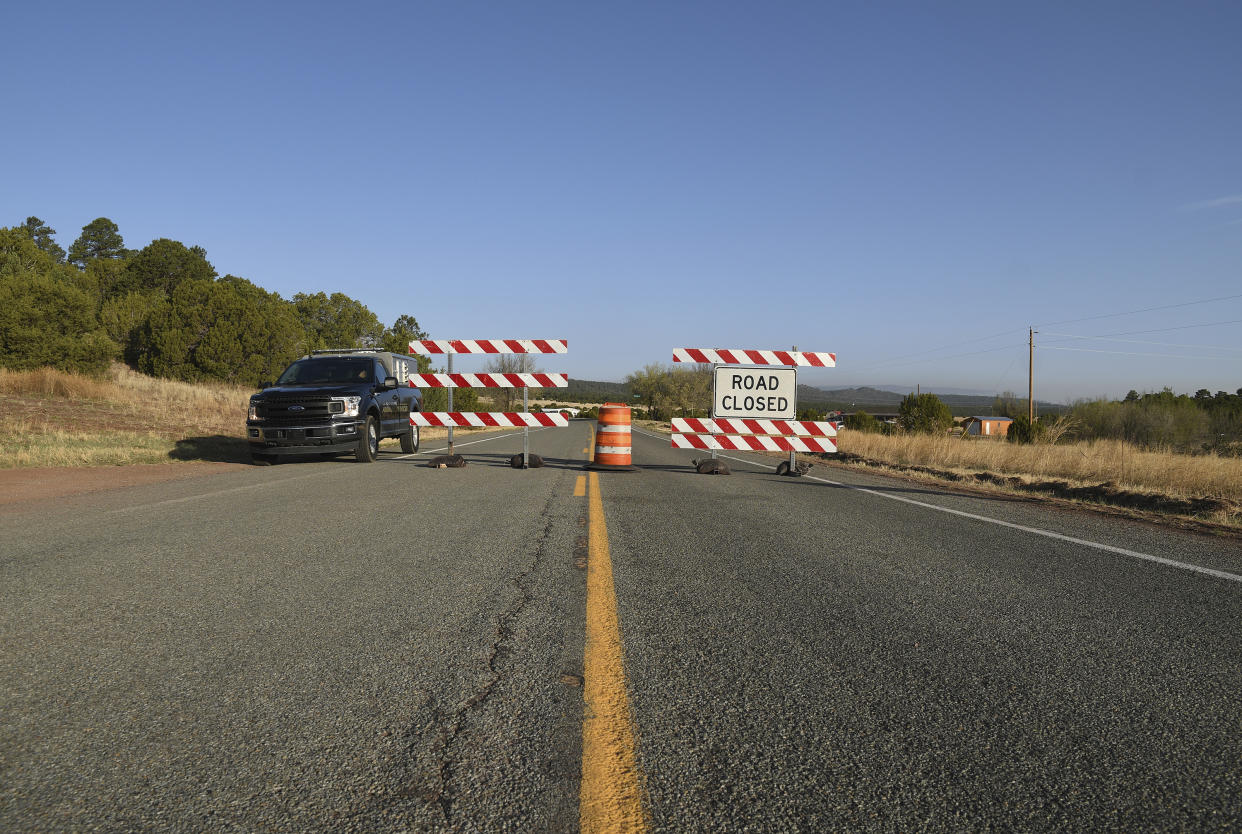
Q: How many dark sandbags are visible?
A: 4